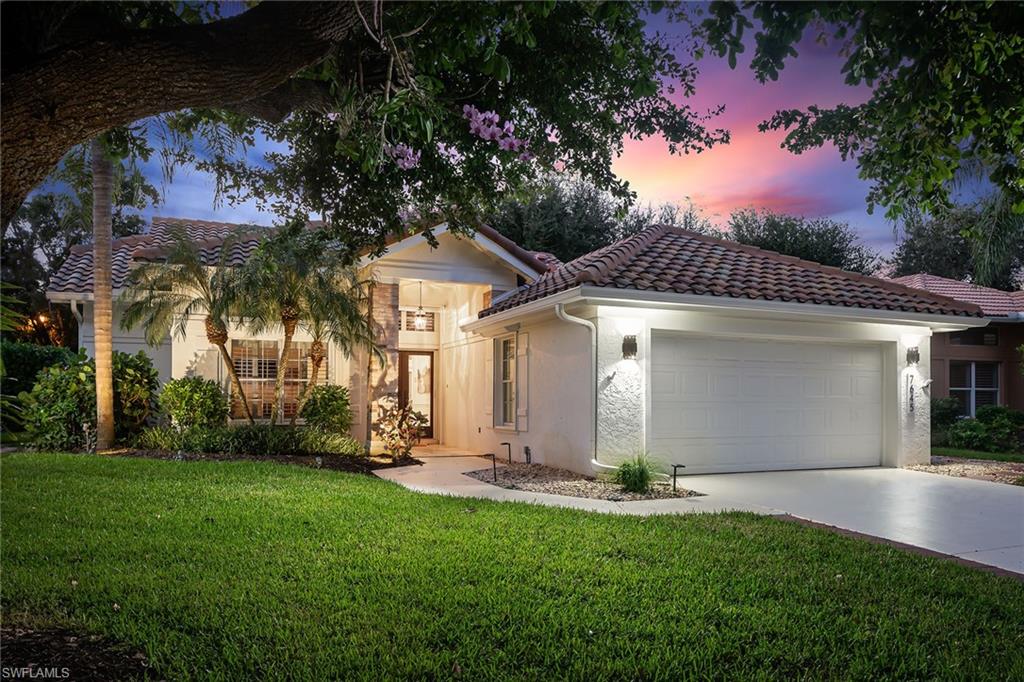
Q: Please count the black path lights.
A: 3